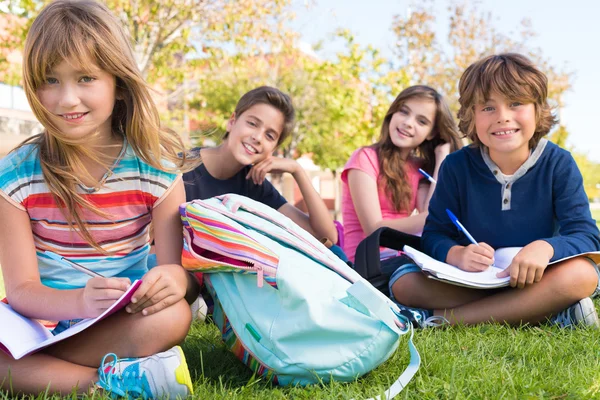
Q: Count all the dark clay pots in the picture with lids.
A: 0